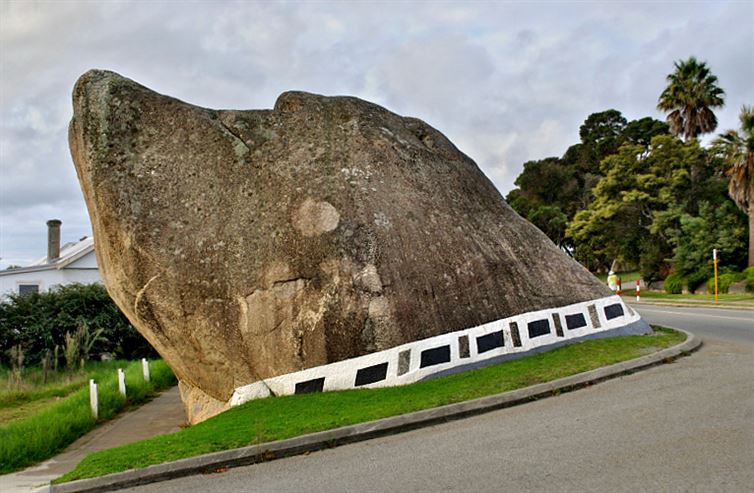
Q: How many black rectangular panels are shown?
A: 7